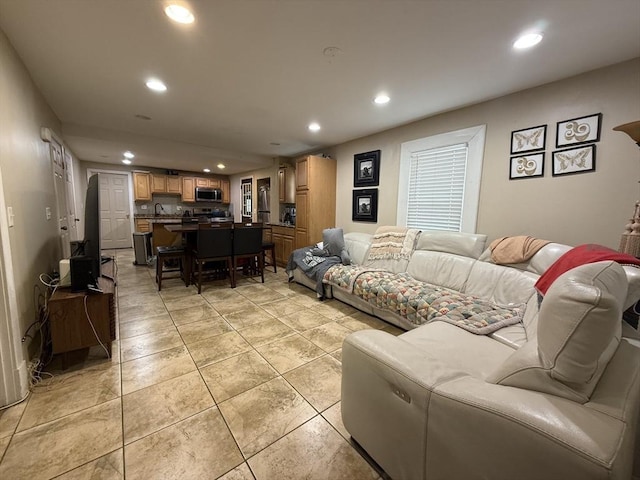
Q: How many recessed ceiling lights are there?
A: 9